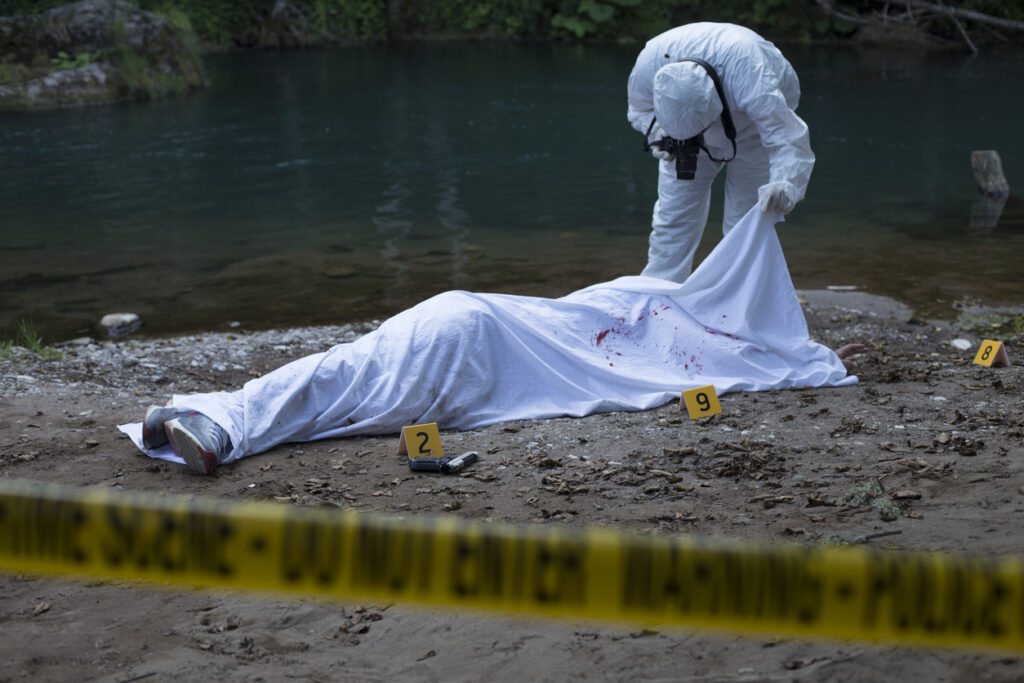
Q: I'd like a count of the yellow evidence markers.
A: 3